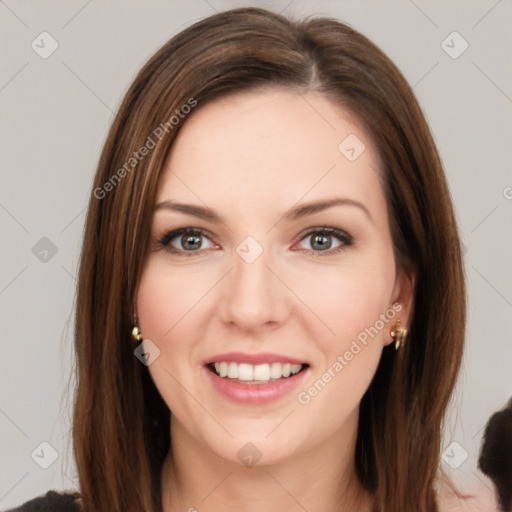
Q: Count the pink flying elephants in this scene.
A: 0